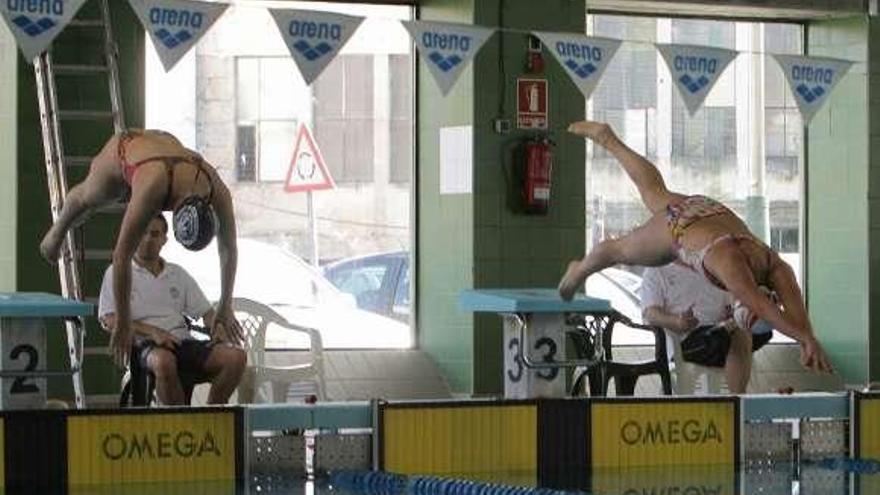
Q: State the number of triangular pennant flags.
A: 7